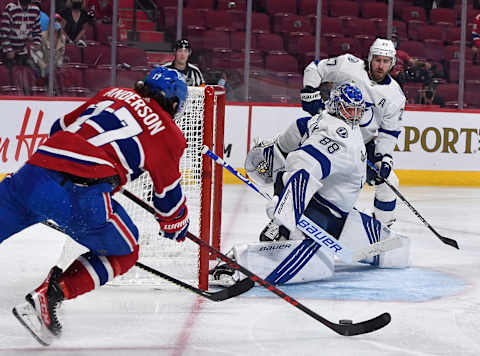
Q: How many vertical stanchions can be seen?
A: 7